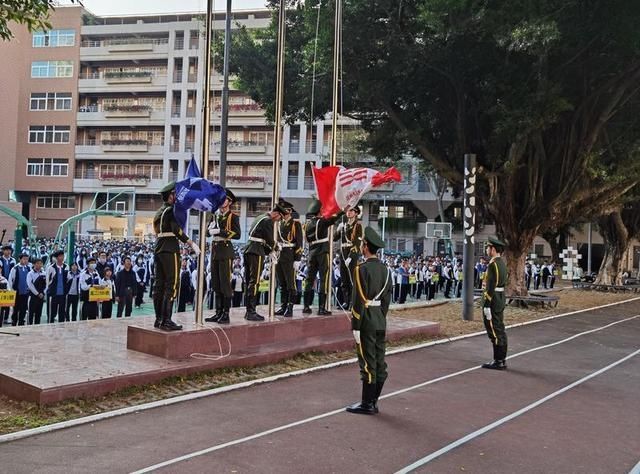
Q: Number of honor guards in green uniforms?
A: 8